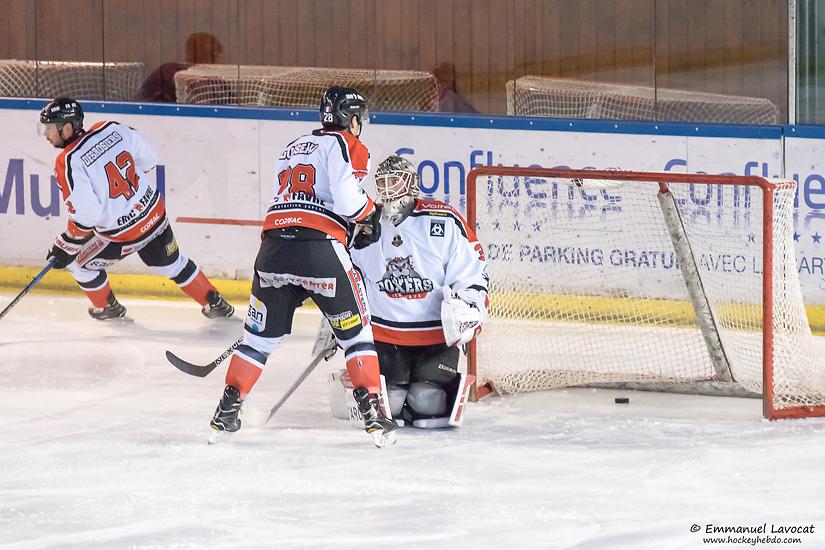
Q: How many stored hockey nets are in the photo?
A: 3